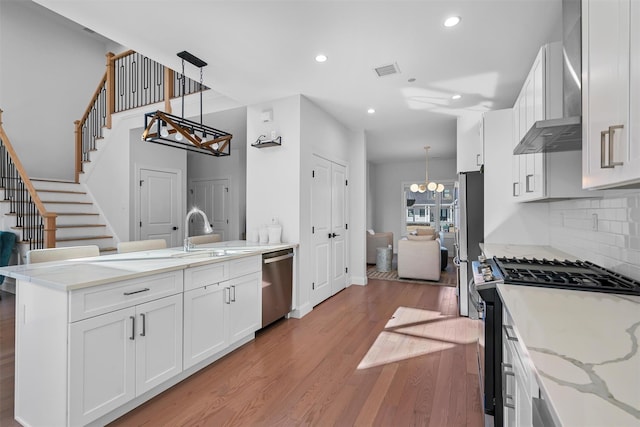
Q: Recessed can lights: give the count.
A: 4